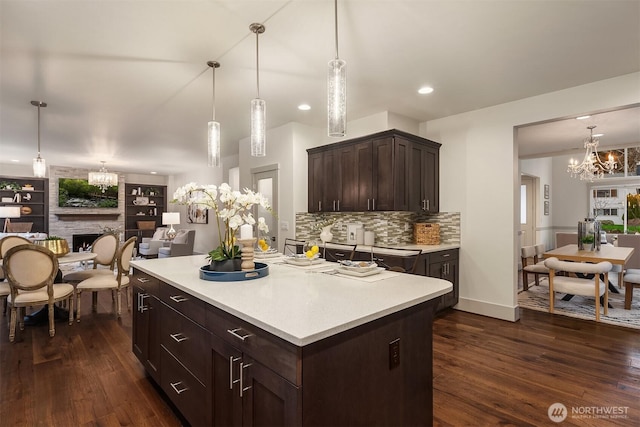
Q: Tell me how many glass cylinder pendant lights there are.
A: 3